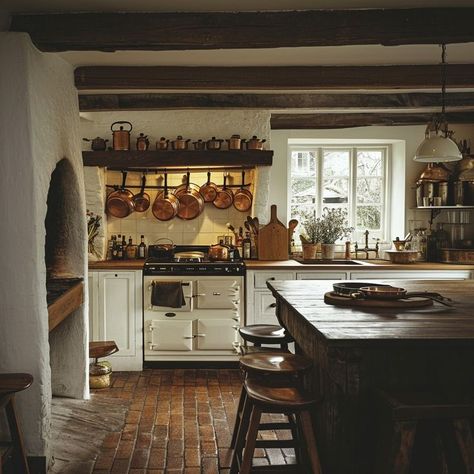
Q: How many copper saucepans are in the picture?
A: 7